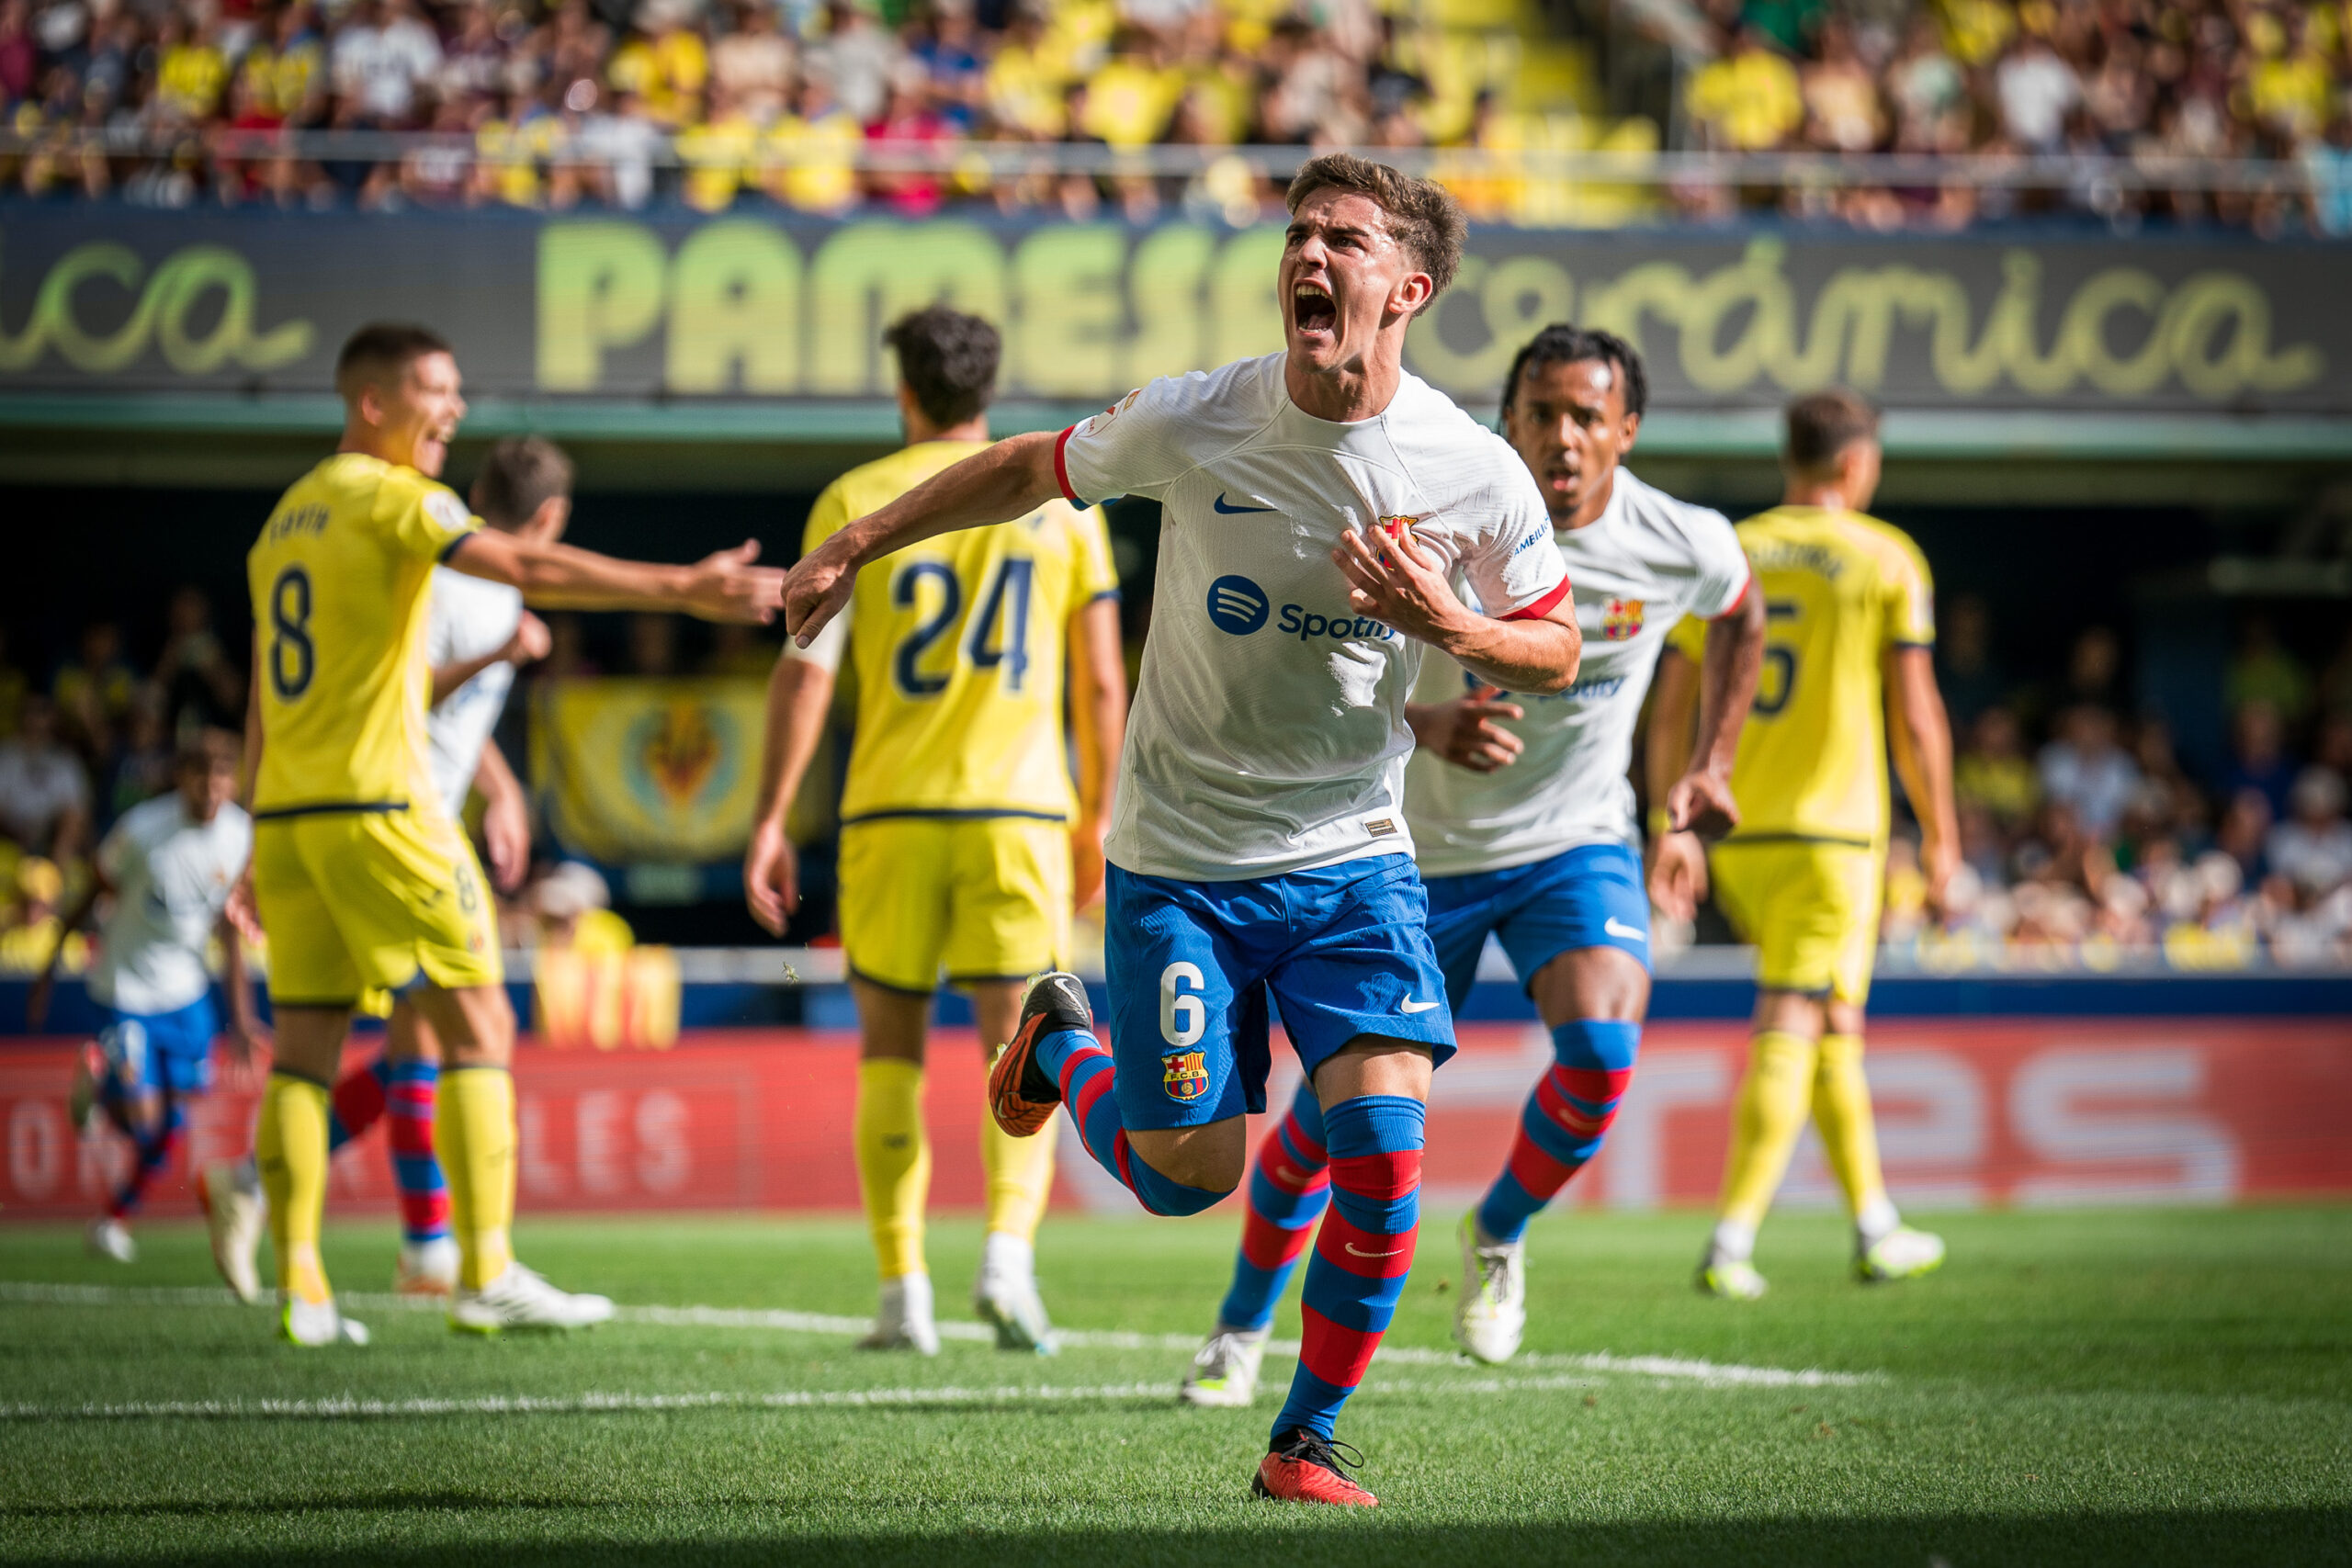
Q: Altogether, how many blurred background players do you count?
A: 6